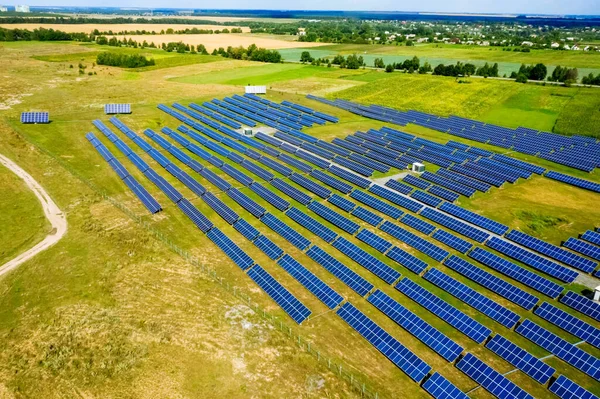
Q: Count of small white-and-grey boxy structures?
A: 3